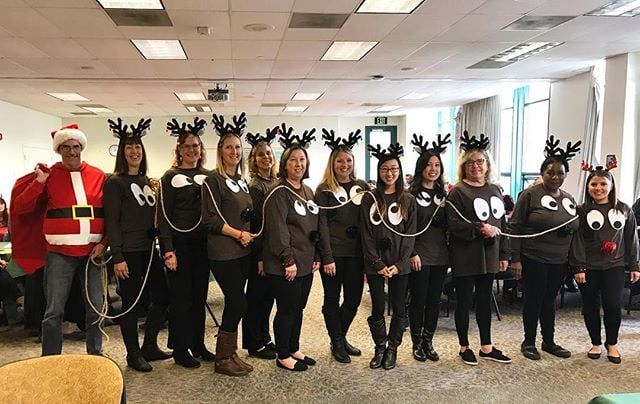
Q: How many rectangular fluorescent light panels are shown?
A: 14